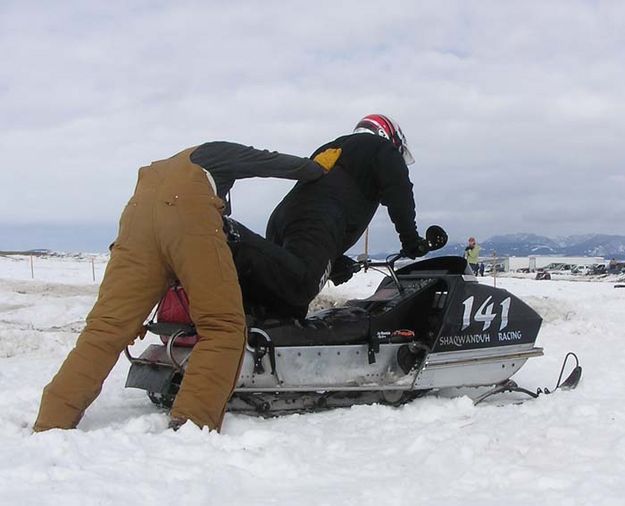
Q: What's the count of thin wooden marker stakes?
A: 4